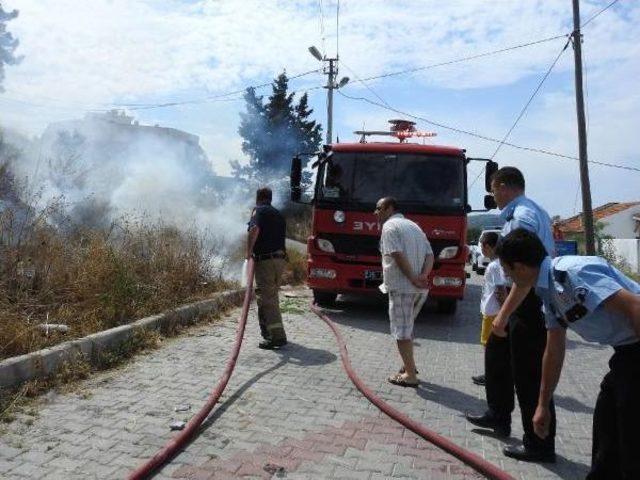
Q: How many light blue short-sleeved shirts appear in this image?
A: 2